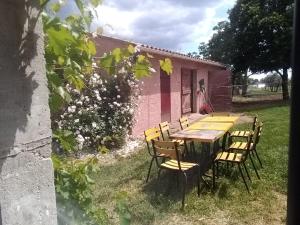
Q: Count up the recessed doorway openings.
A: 2